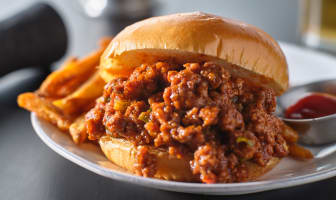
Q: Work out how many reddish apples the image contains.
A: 0